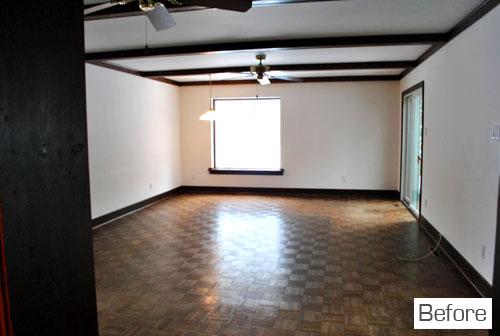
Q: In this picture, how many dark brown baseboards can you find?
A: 3